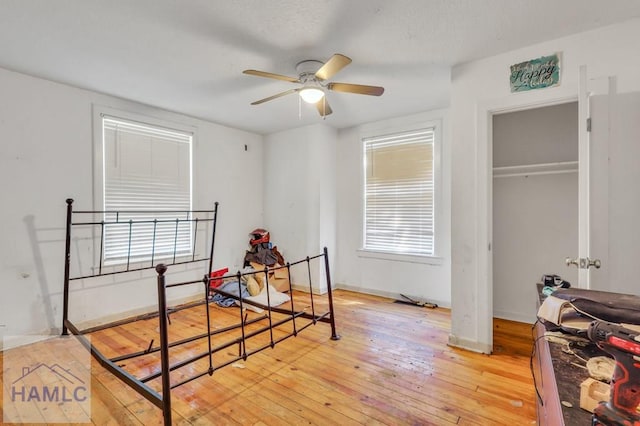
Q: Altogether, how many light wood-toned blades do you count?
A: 5